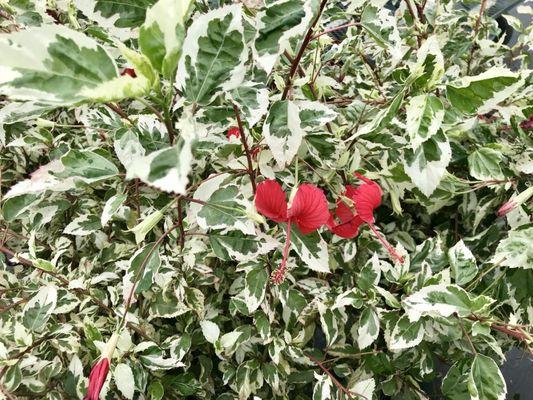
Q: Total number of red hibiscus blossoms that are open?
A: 2